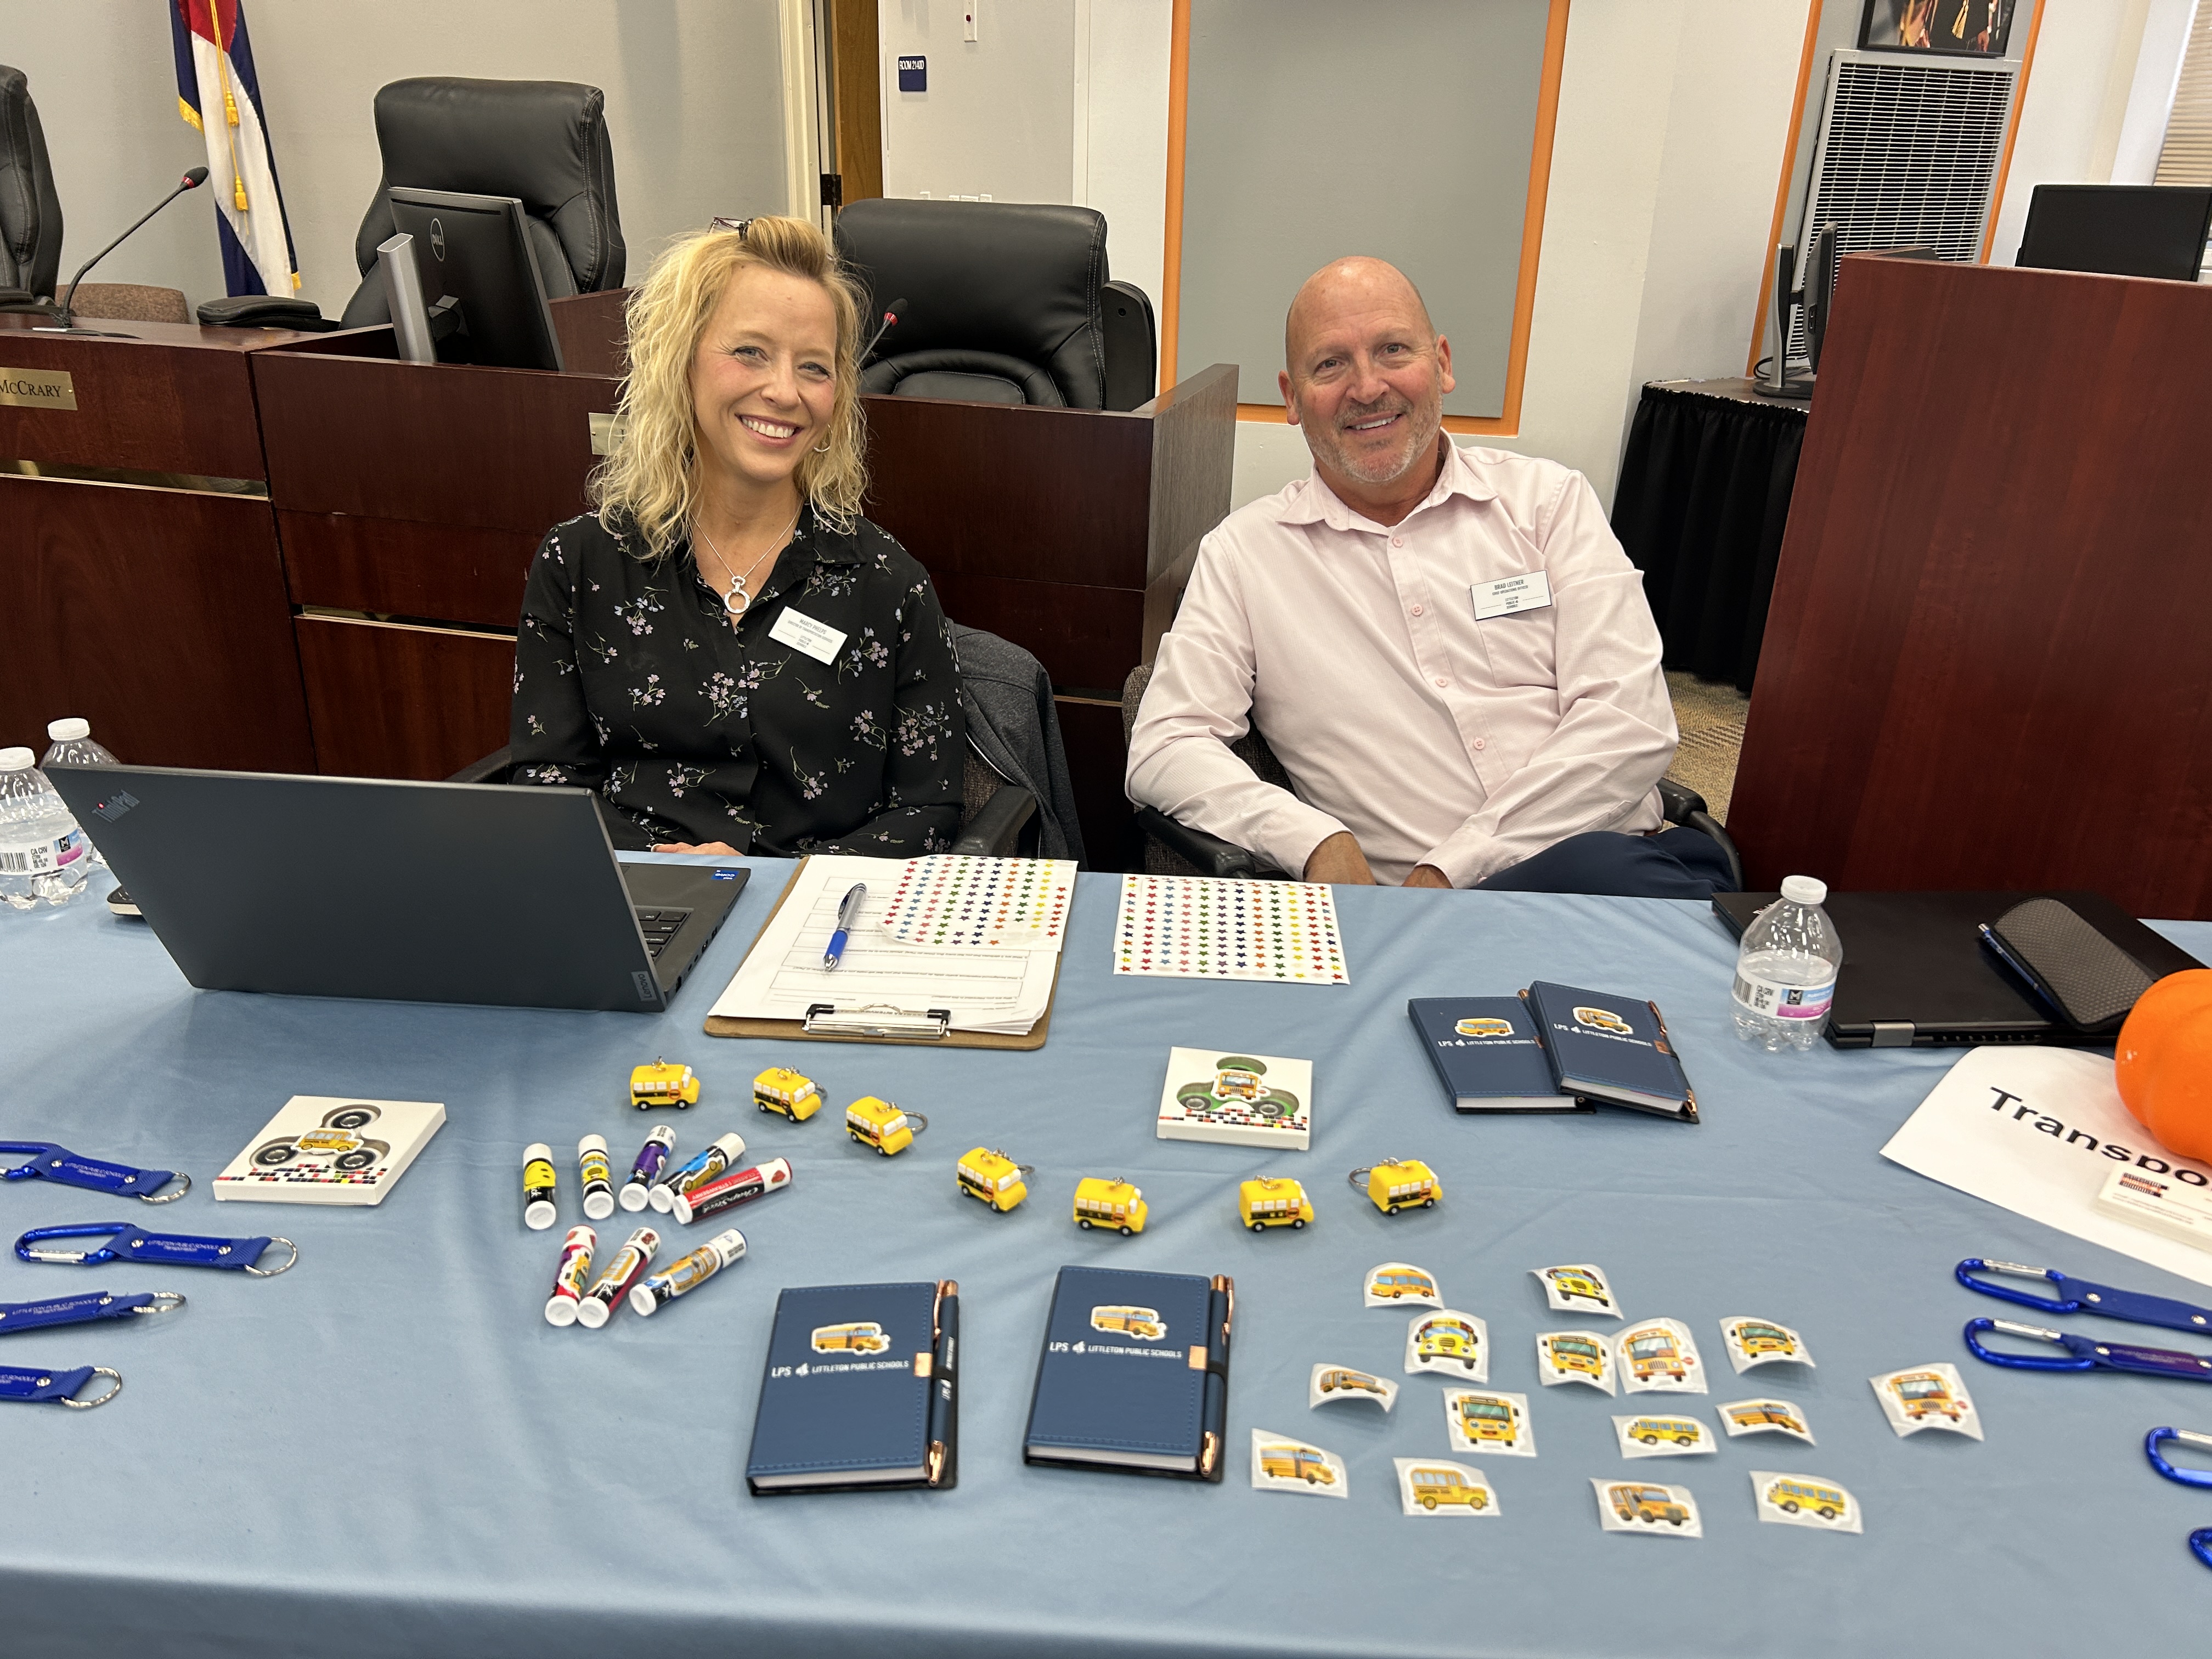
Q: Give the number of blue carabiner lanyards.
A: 8